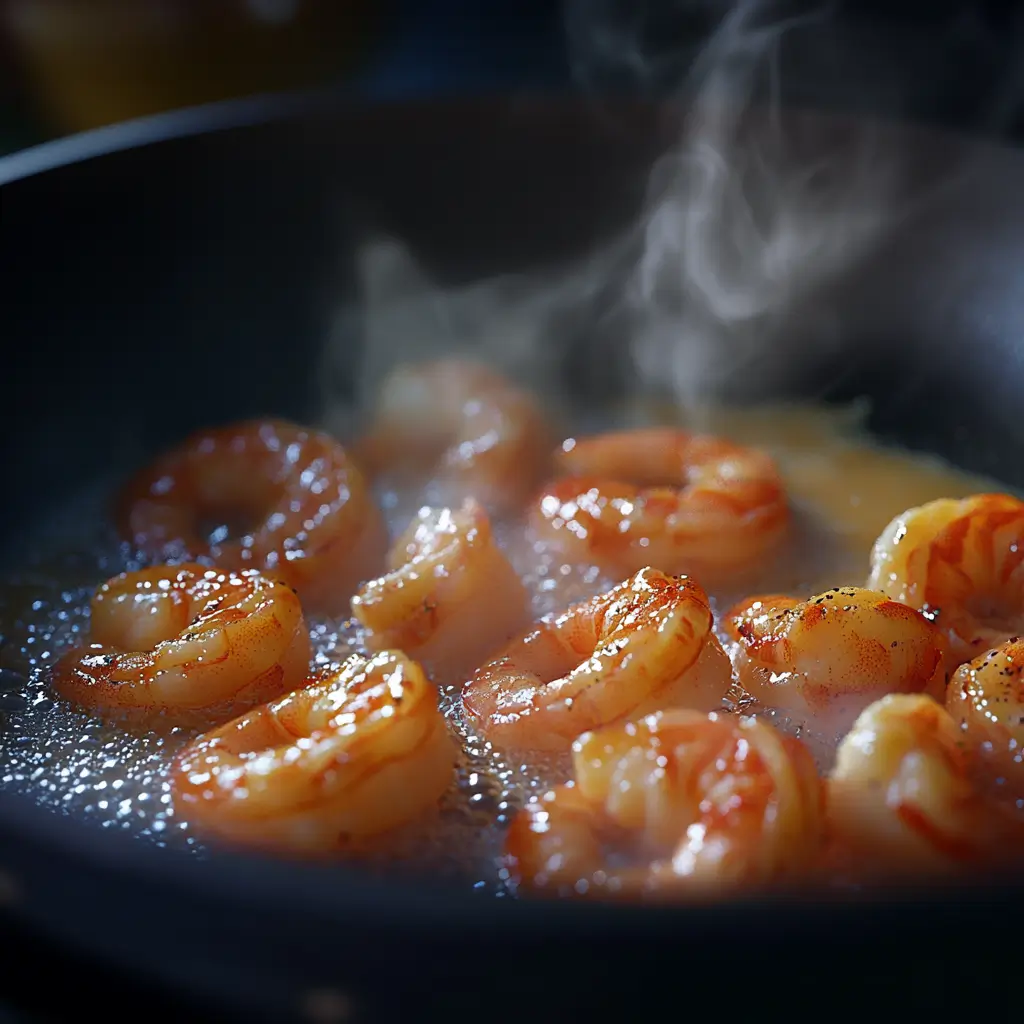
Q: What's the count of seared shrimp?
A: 12